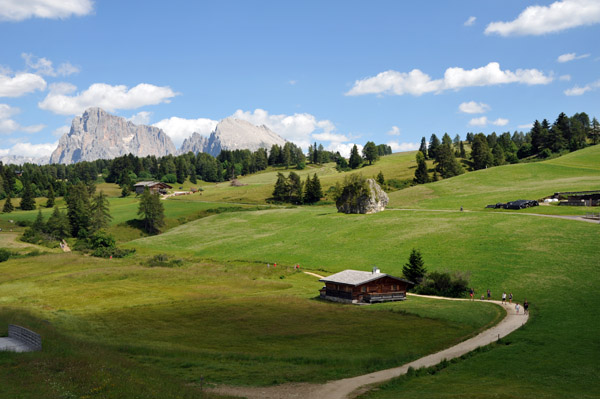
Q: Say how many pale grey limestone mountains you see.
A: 2